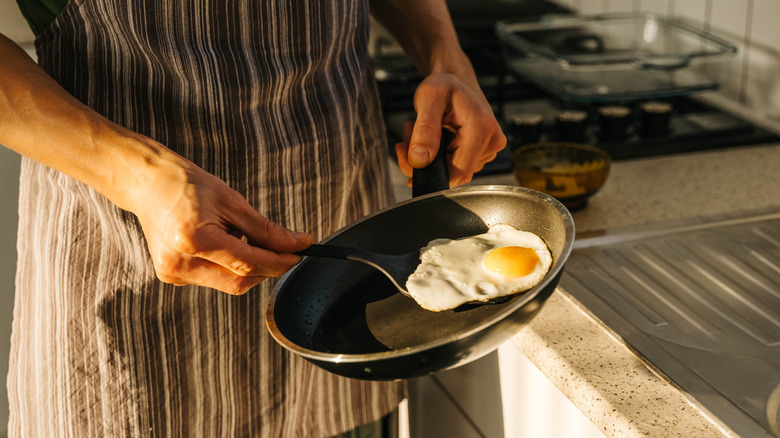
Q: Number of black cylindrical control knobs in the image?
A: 4